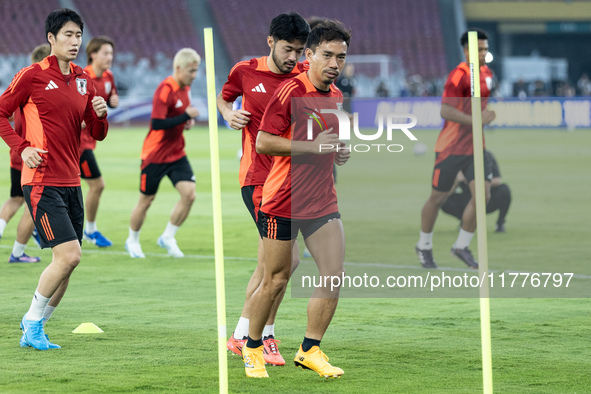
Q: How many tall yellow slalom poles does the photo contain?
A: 2